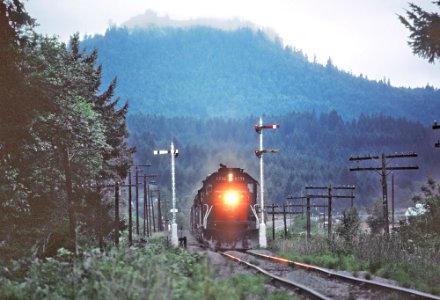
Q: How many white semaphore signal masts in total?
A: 2